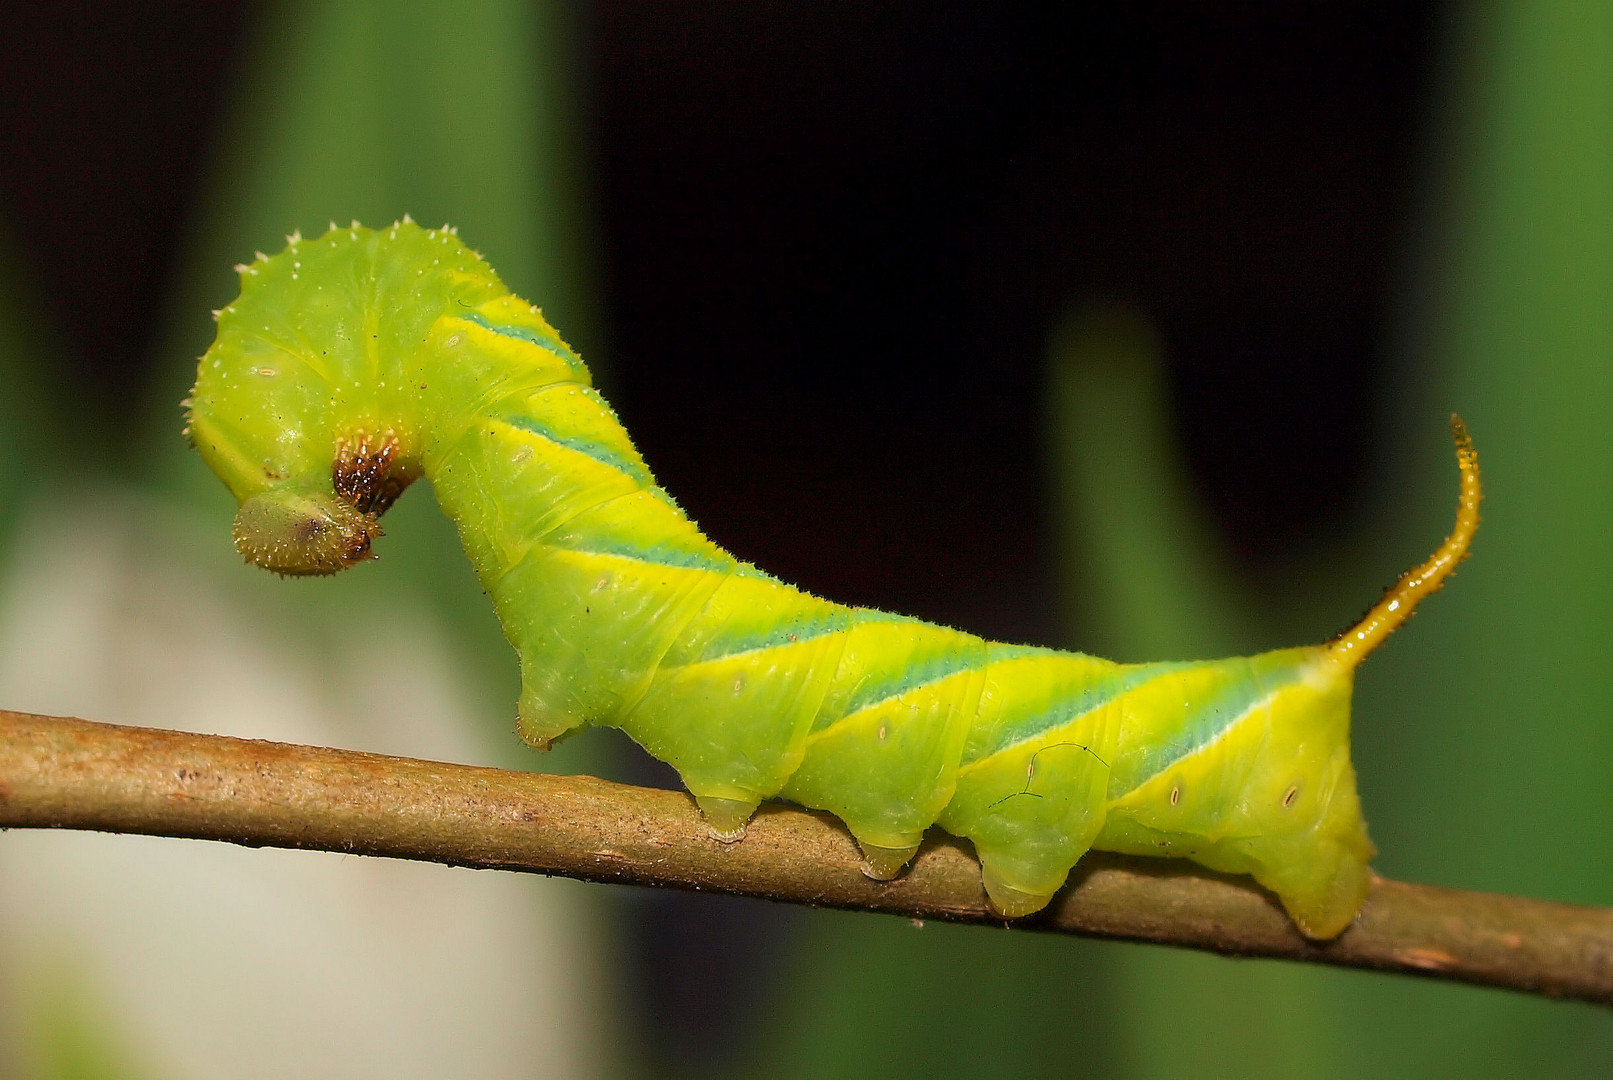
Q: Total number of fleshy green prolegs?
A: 5